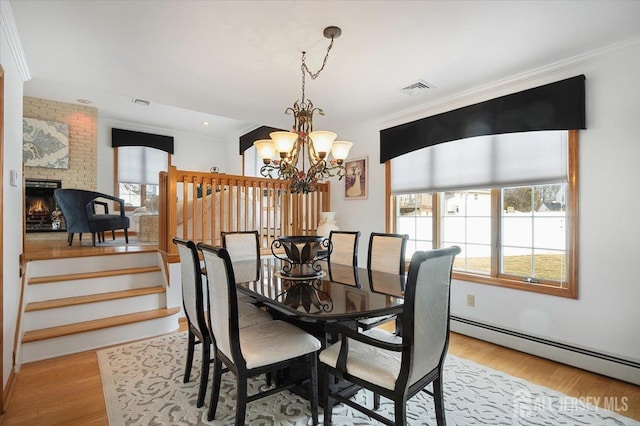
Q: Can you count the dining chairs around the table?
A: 6